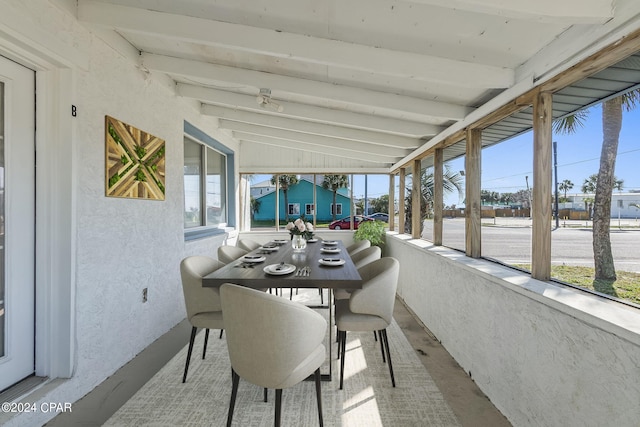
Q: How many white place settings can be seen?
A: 8